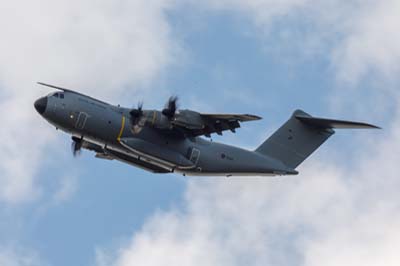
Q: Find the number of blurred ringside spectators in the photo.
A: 0